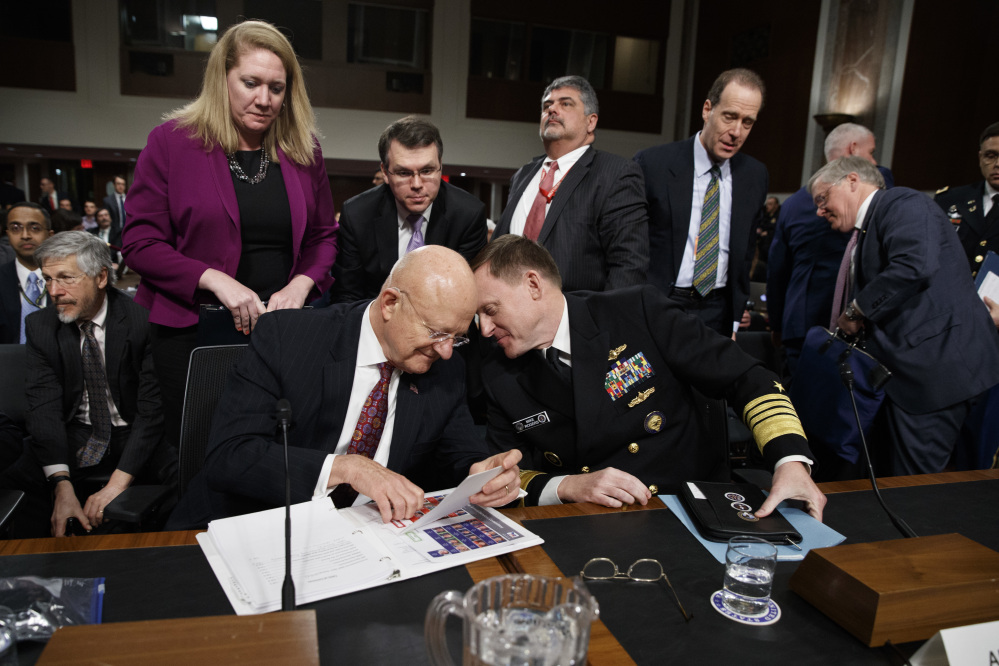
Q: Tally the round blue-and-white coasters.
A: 1